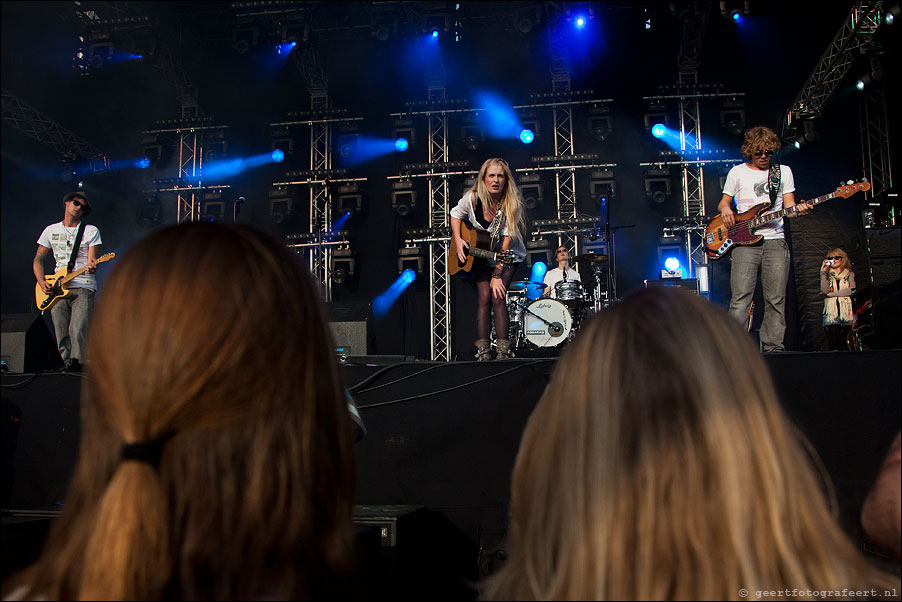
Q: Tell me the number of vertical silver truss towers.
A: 5